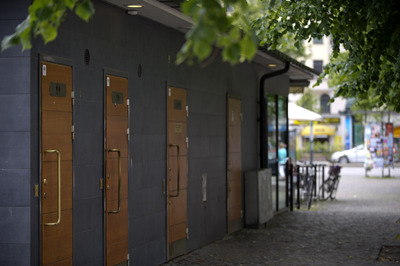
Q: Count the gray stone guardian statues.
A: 0